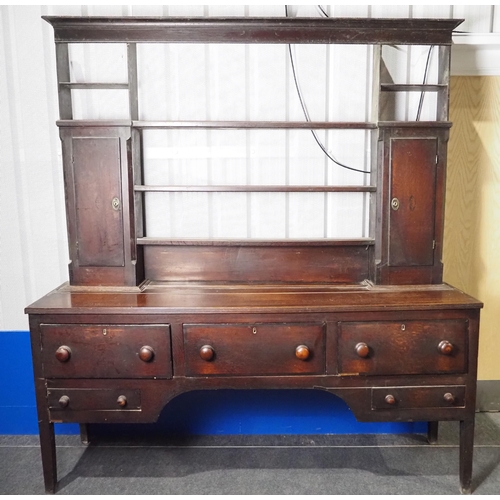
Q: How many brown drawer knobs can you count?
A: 10